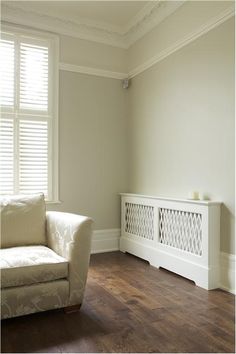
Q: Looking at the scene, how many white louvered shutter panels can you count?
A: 4